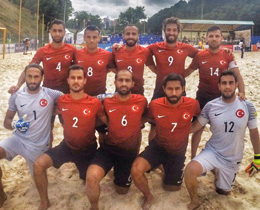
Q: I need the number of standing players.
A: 5